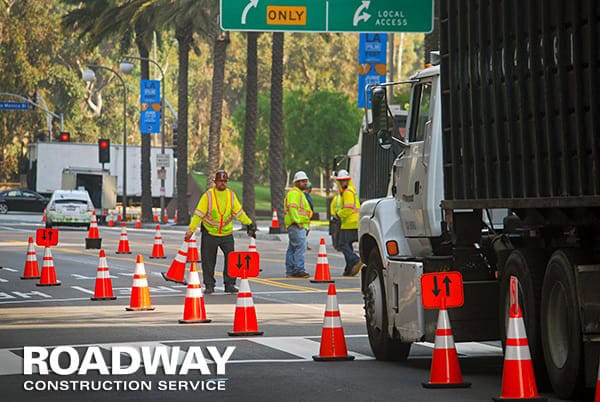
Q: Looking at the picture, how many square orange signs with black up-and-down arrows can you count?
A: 3